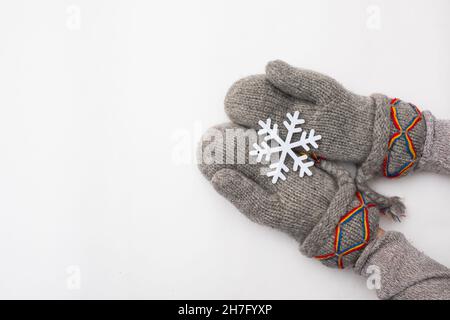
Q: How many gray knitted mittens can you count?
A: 2